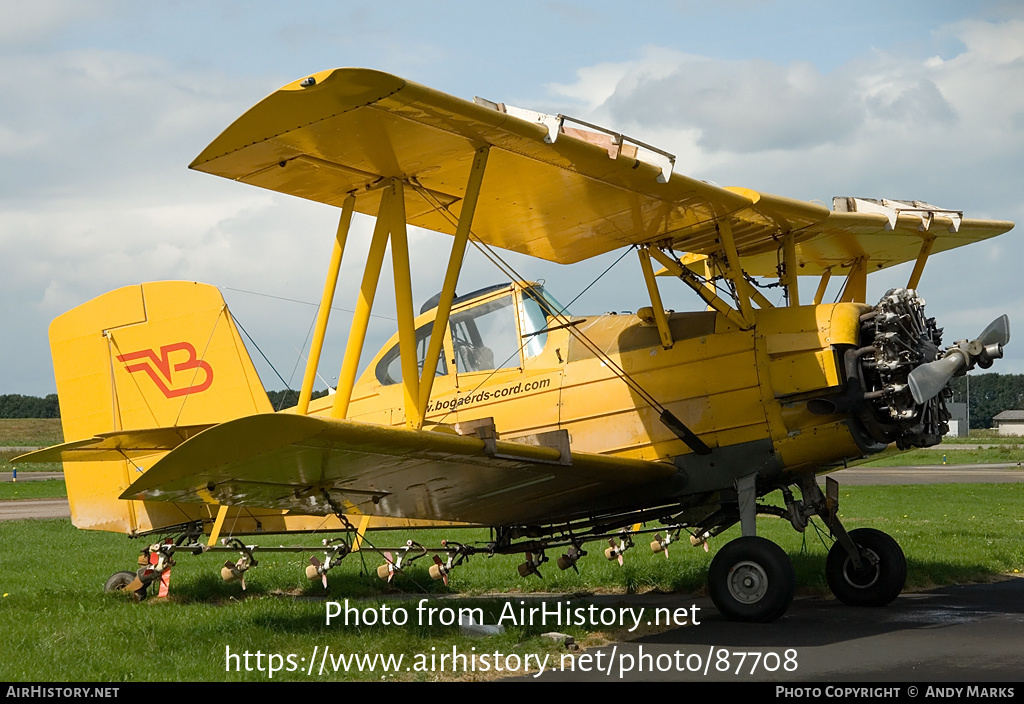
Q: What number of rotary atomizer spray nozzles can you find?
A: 10